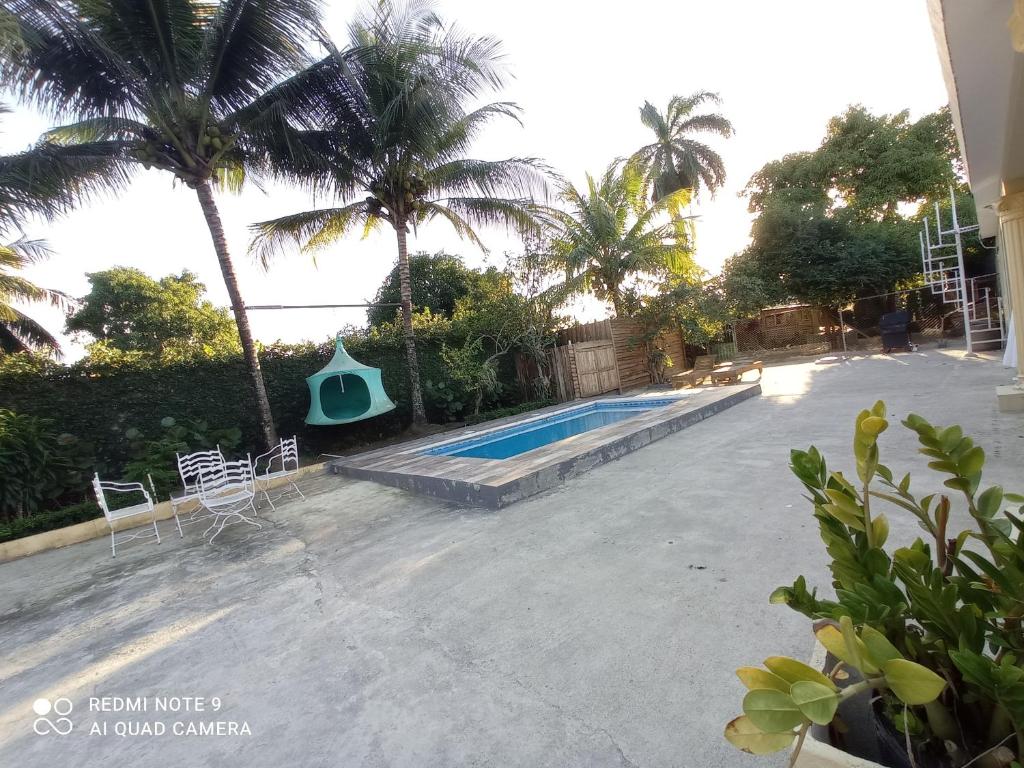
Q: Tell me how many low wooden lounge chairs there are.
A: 2